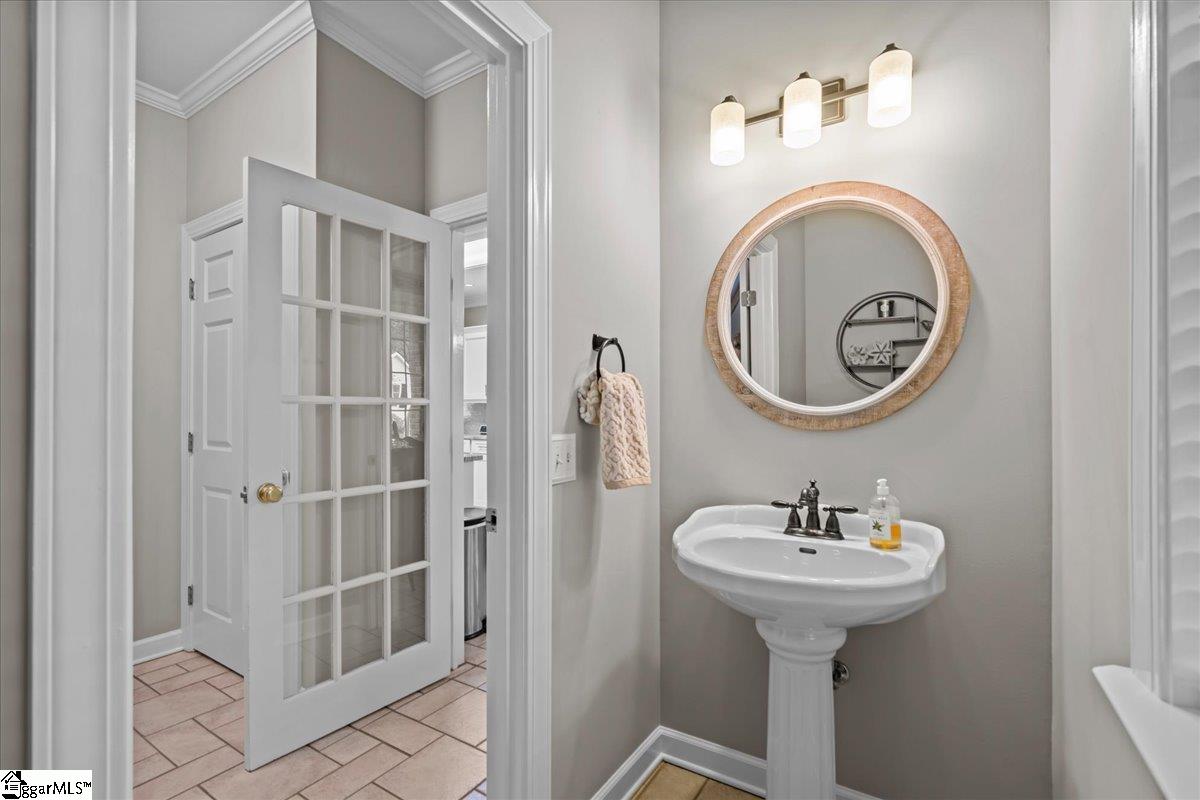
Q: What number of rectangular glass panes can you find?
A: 15